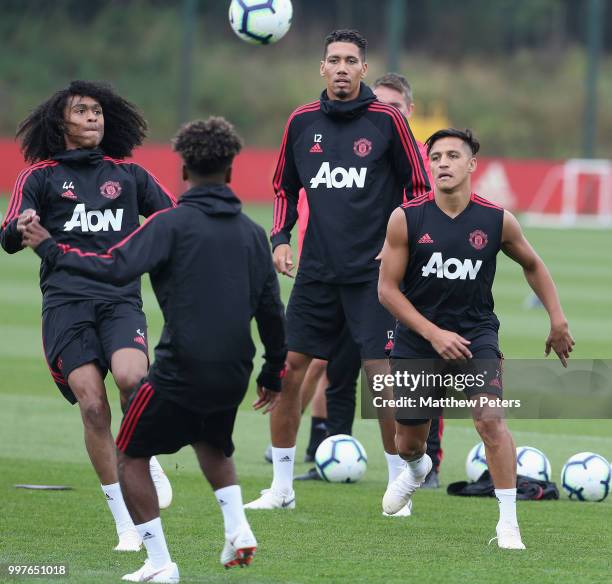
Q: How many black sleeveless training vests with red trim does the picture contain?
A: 1